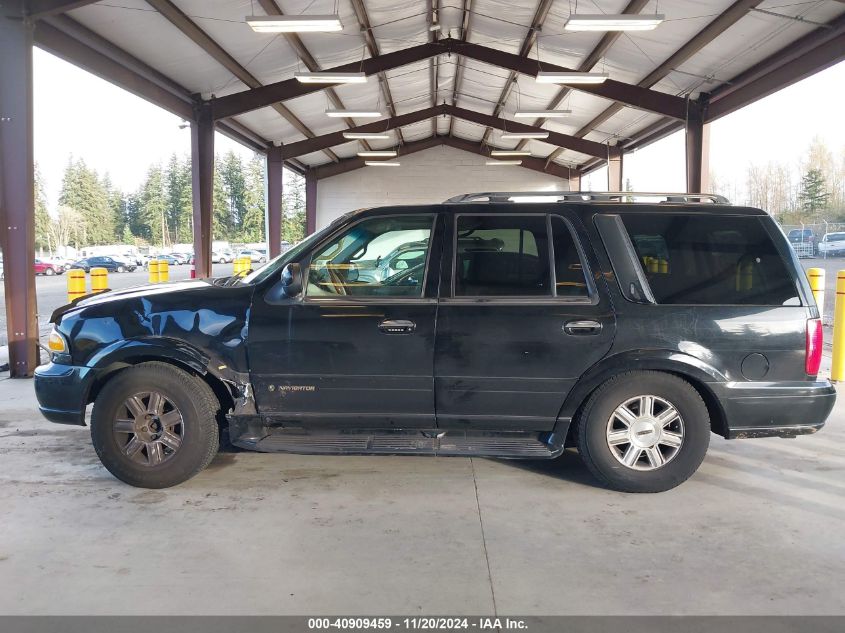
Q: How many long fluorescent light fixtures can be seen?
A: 12